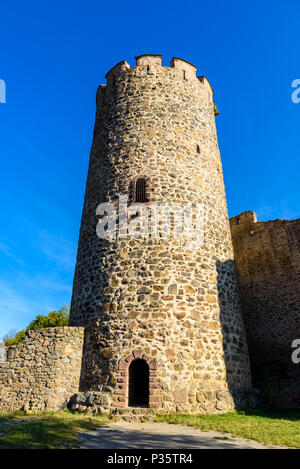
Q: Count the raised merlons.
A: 5